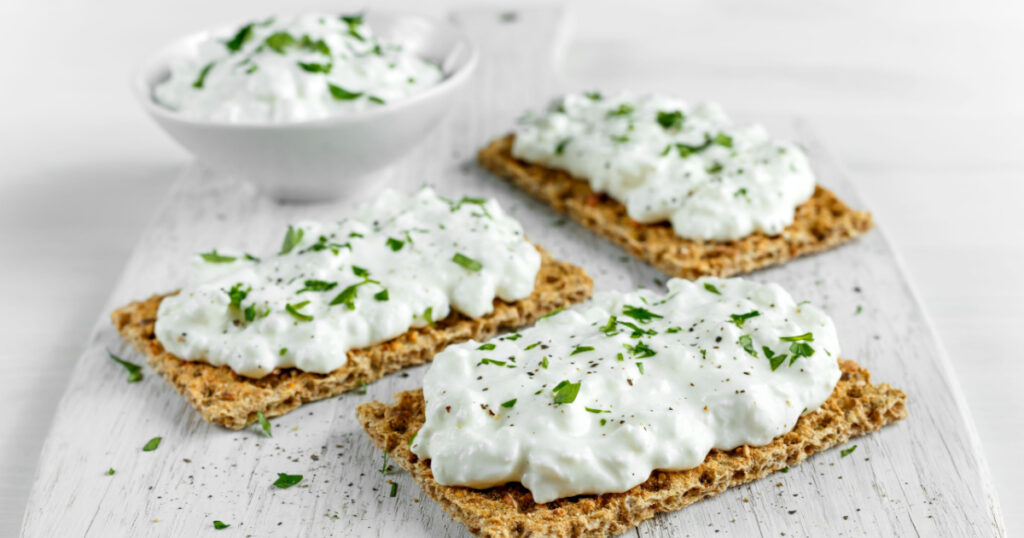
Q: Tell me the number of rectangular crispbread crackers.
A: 3